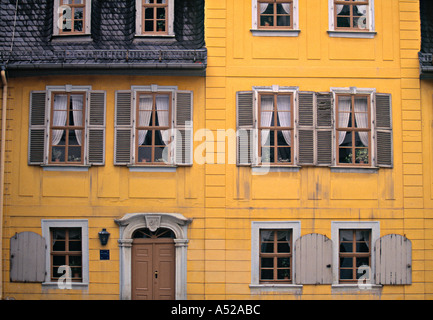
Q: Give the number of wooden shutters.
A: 11